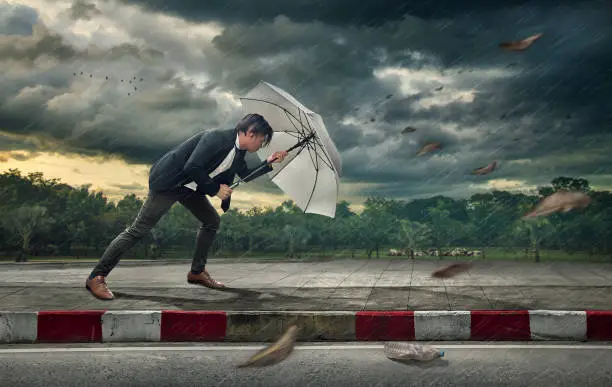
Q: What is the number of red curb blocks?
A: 5